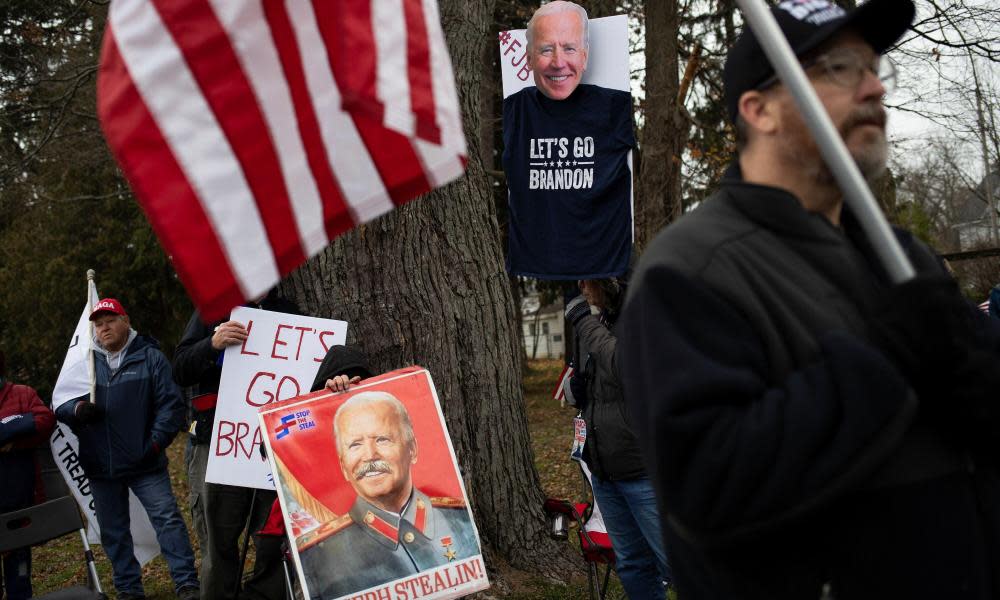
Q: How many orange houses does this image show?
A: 0